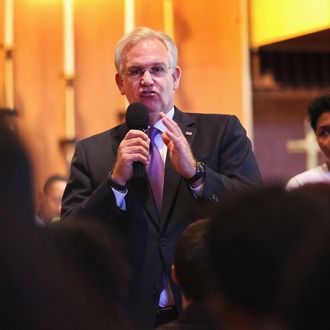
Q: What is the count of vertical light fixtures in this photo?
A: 4